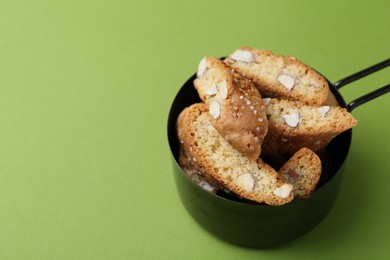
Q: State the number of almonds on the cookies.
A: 11